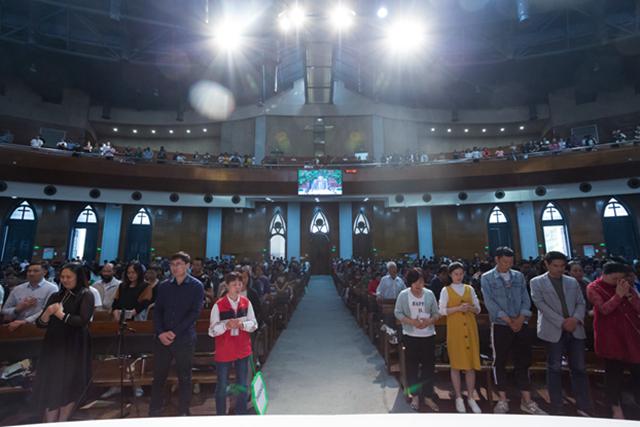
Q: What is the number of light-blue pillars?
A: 6